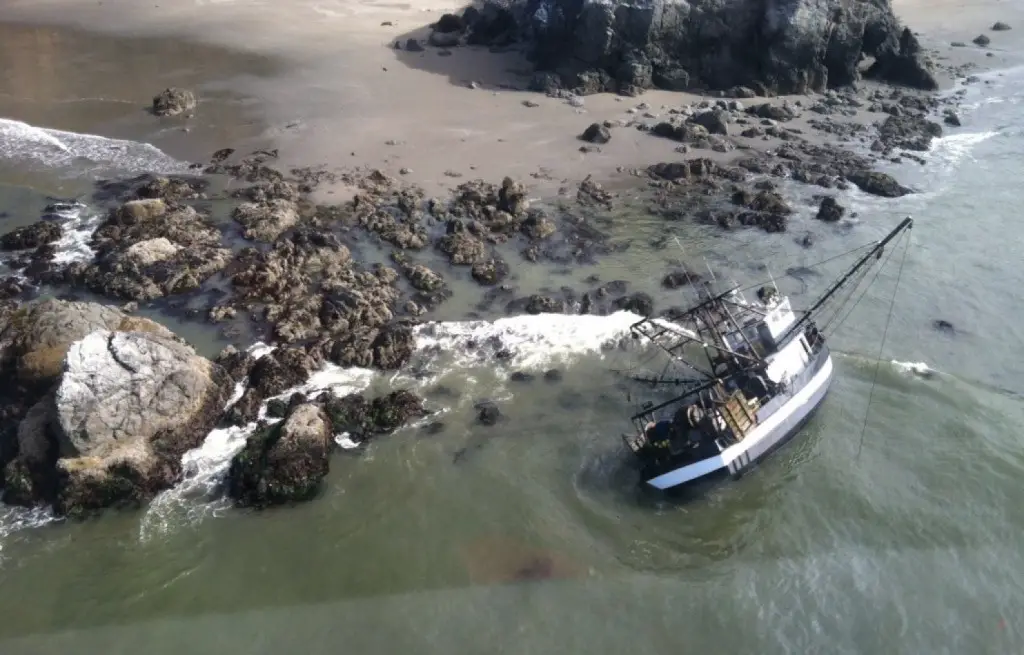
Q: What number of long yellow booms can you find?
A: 0